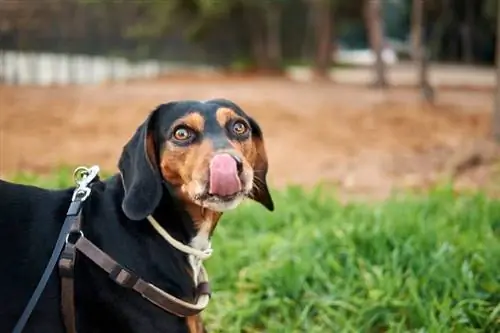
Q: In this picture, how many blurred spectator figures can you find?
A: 0